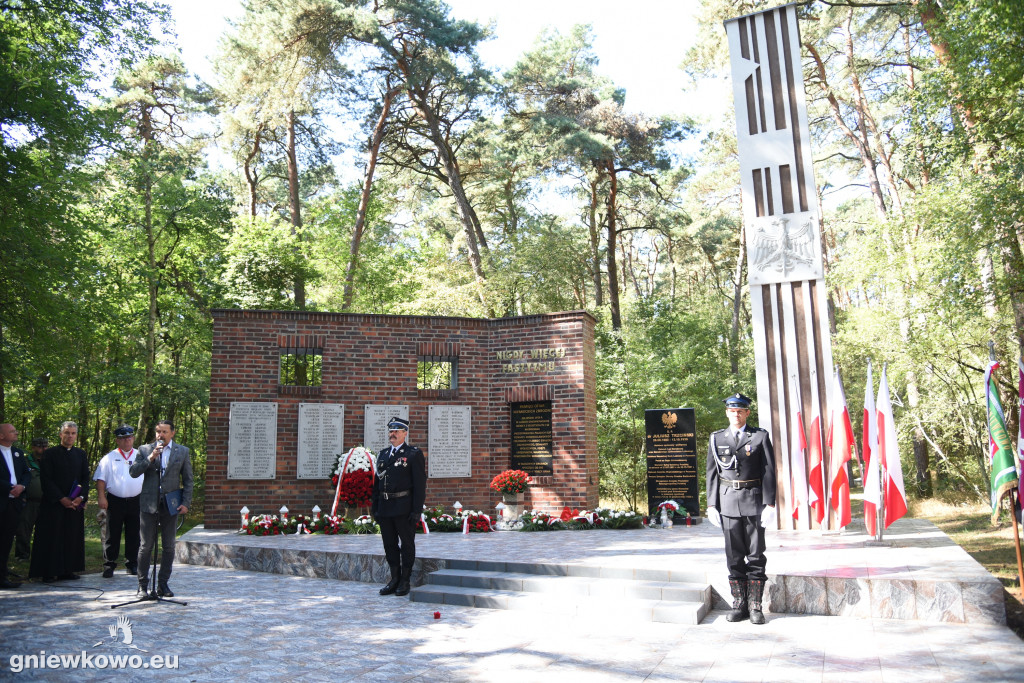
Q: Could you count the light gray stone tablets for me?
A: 4